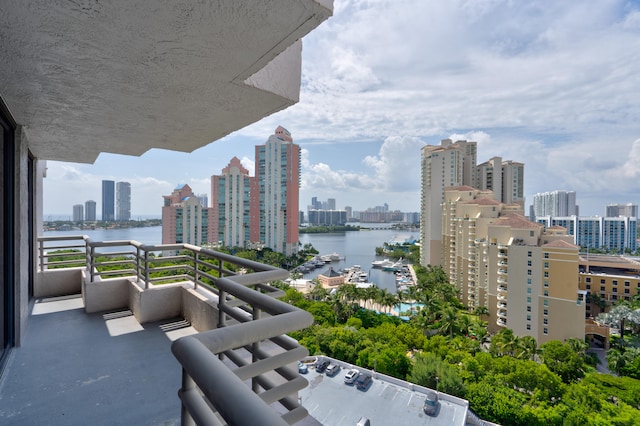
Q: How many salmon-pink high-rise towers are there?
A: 3